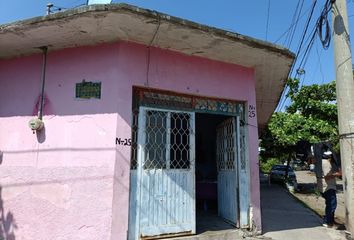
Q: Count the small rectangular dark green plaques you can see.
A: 1